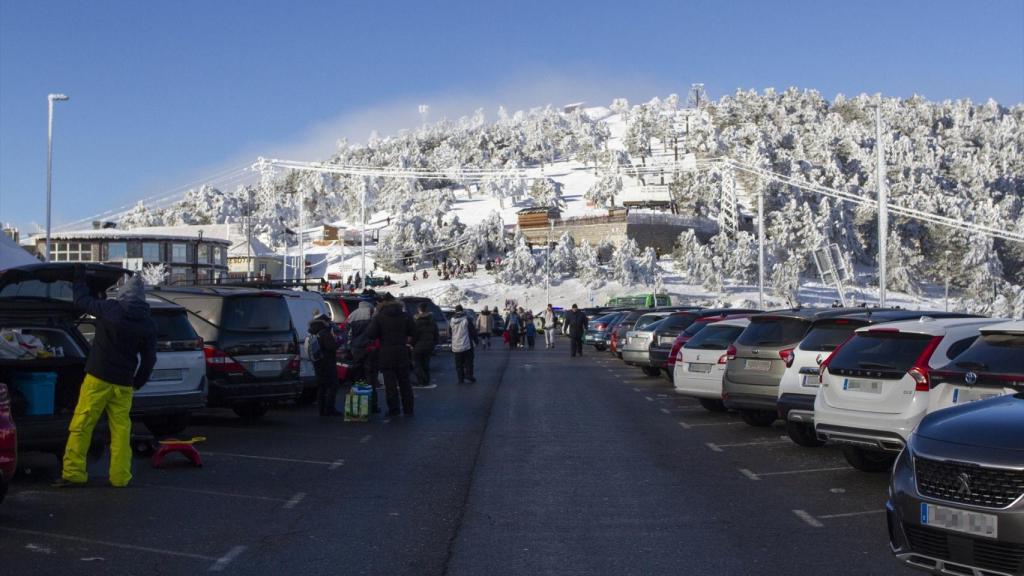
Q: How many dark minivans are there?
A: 1